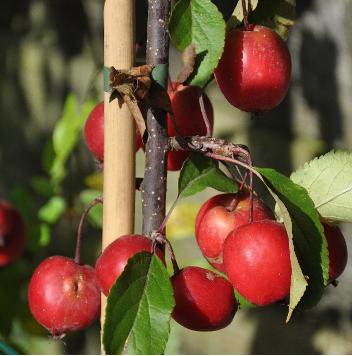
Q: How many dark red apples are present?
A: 10